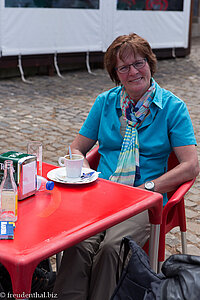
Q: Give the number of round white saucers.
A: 1